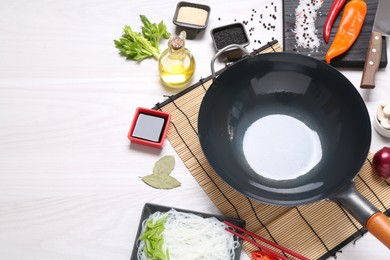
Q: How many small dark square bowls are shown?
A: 2